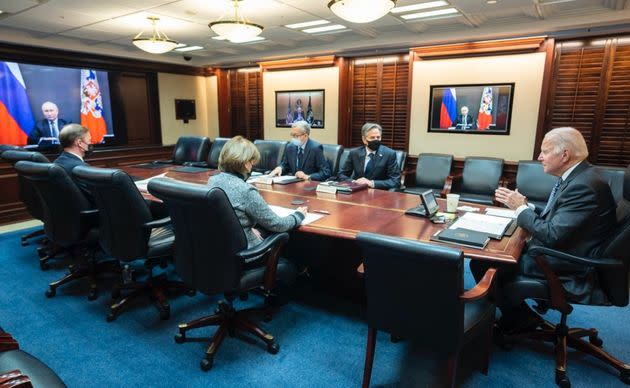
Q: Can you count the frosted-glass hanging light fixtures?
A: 3